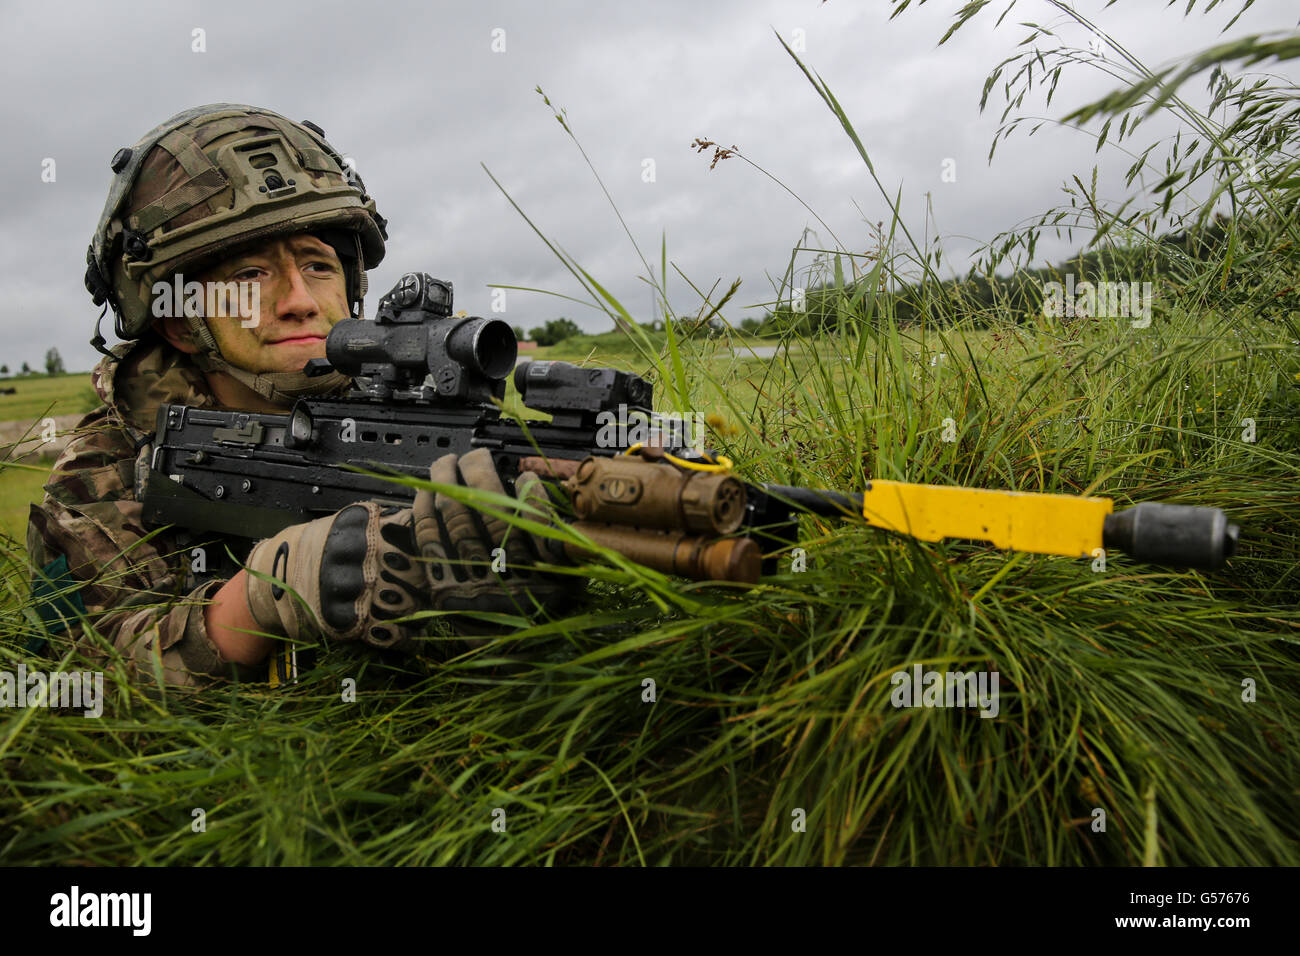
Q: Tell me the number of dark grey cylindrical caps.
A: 1